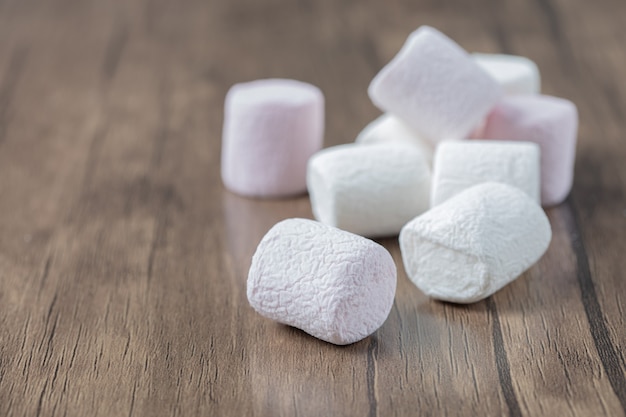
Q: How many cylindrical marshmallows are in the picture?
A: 9